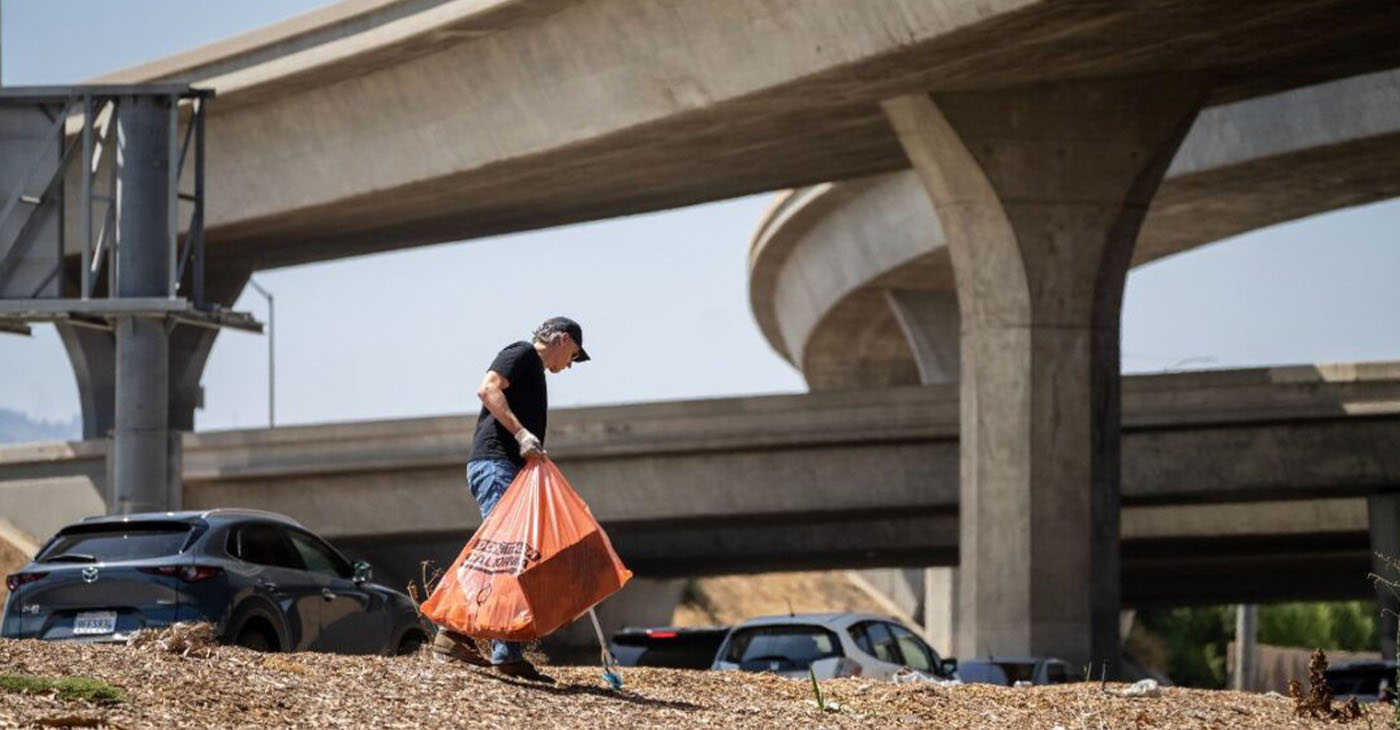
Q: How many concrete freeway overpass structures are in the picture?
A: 3